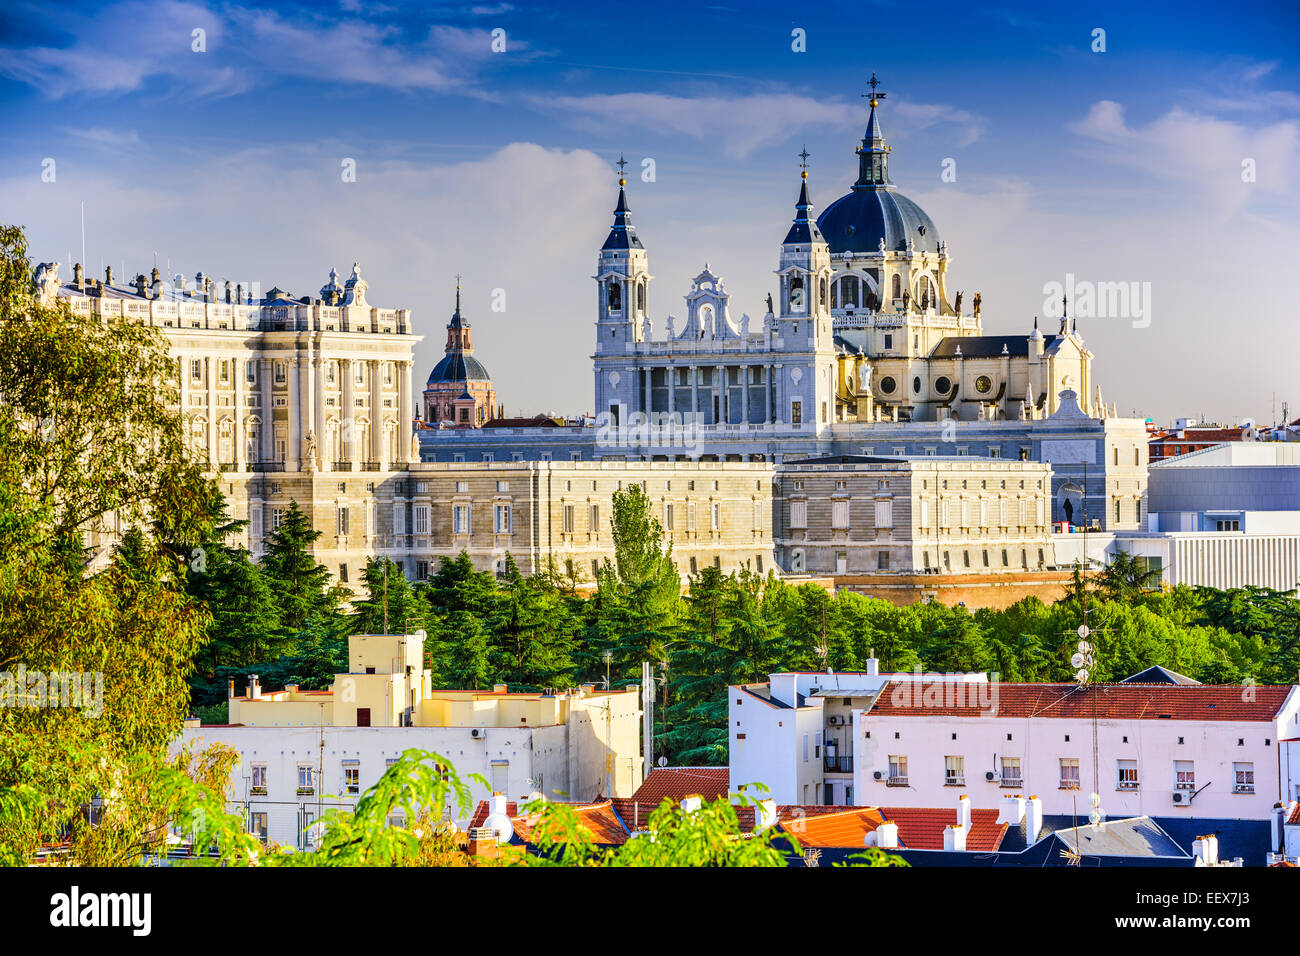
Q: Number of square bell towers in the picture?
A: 2